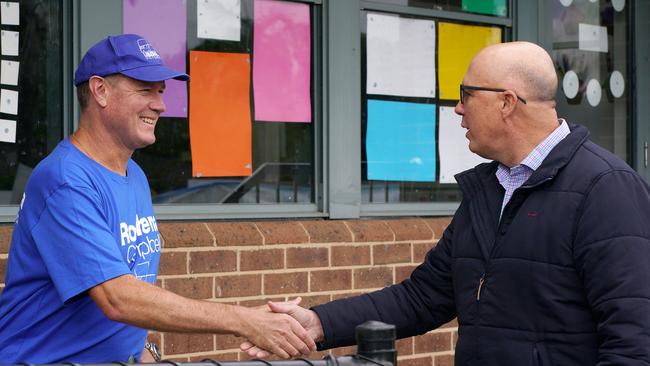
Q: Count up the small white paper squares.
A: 5